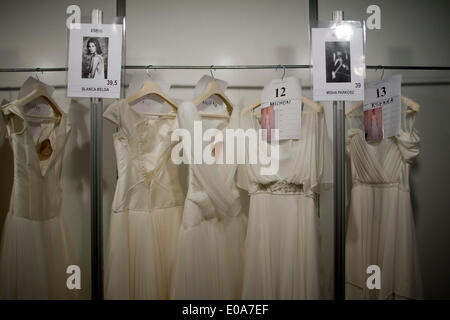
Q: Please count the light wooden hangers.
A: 5